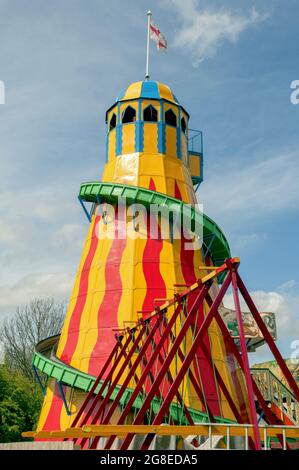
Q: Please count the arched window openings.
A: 5